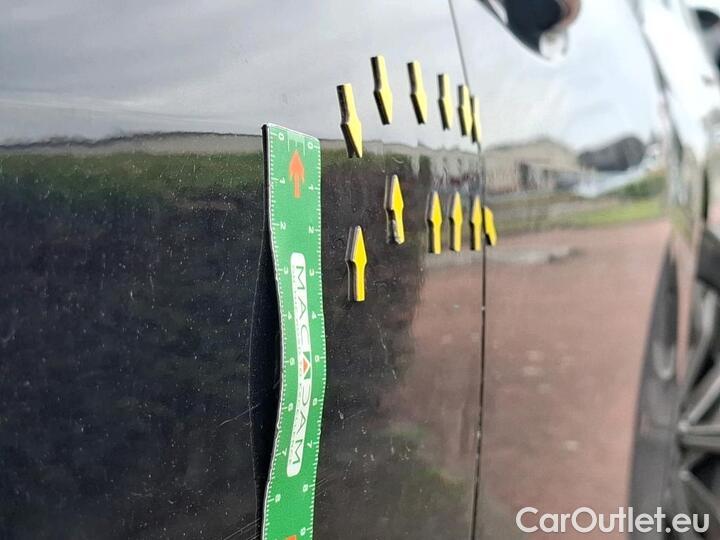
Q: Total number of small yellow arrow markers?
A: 12